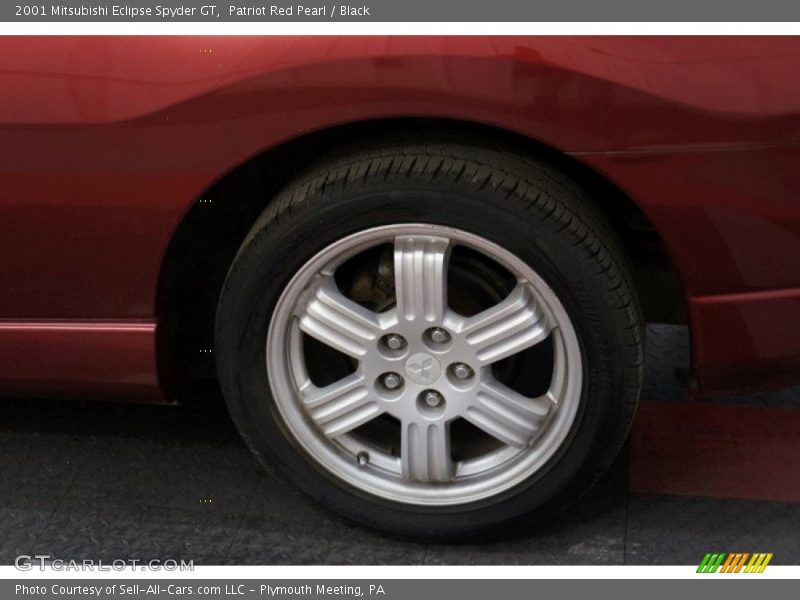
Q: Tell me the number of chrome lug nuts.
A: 5